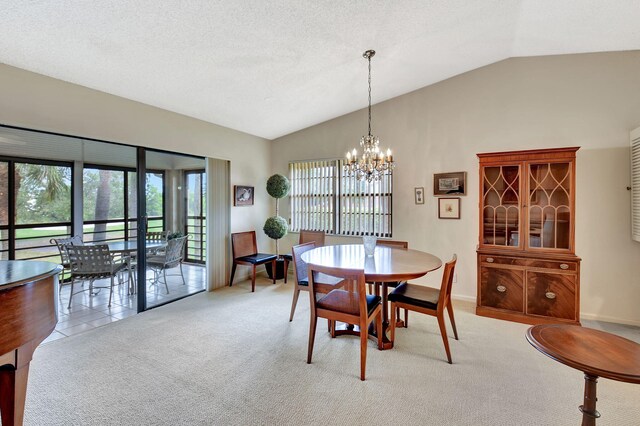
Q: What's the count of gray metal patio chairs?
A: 4